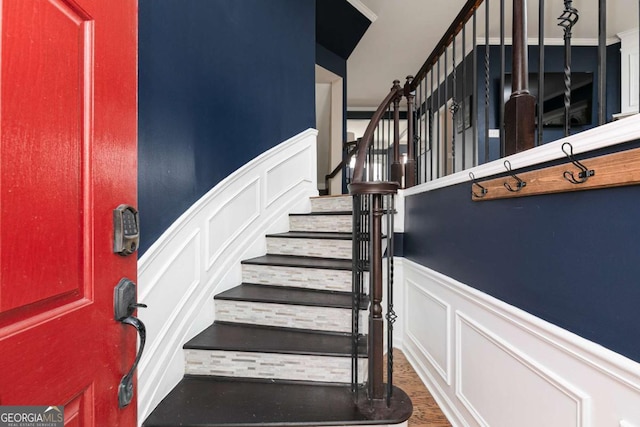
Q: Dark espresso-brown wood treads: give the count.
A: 6